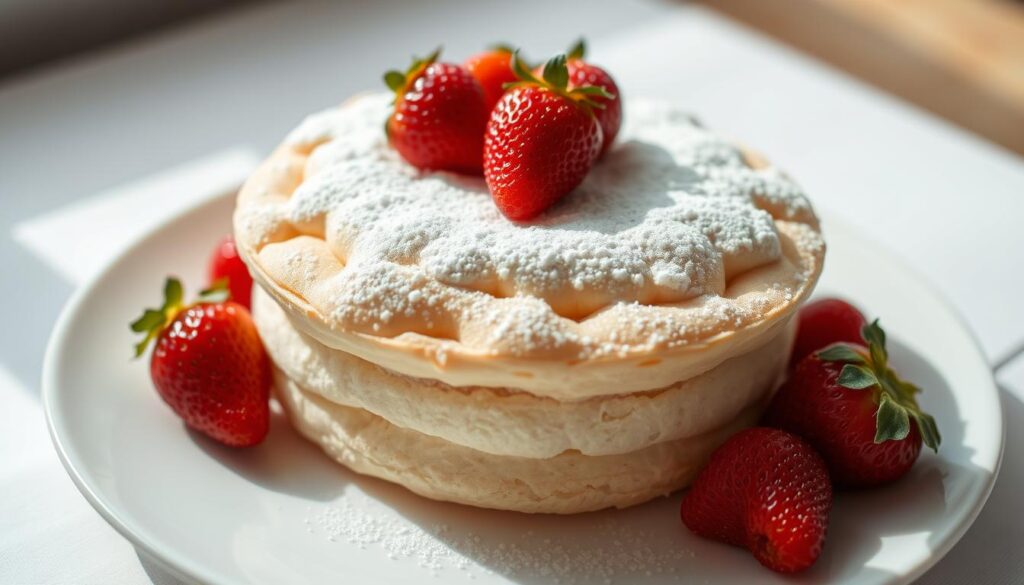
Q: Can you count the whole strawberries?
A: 9